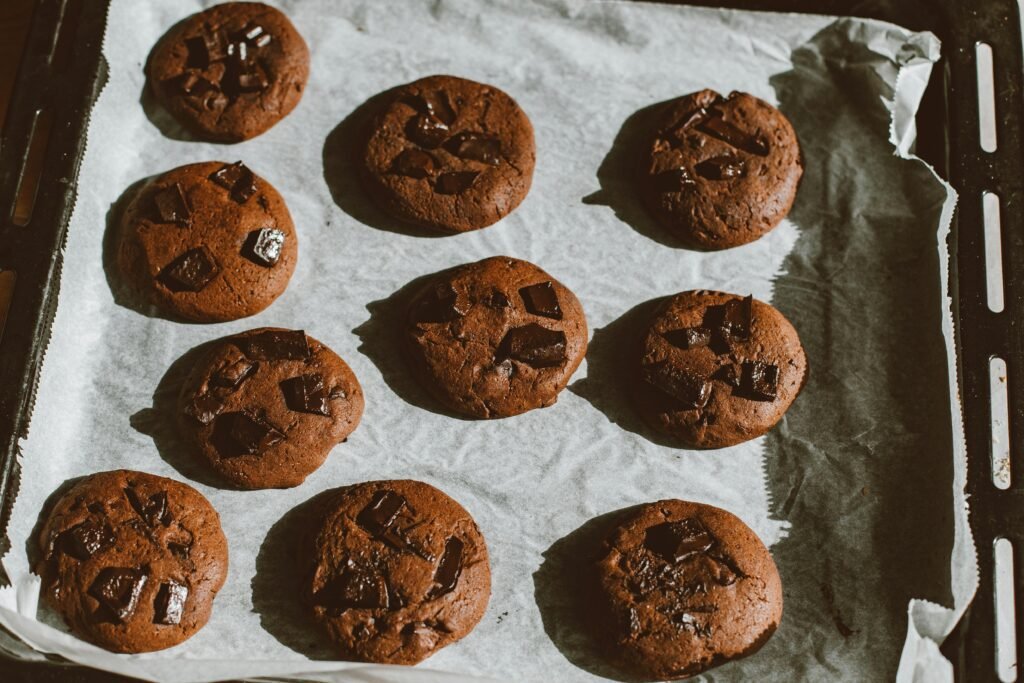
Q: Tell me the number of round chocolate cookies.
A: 10